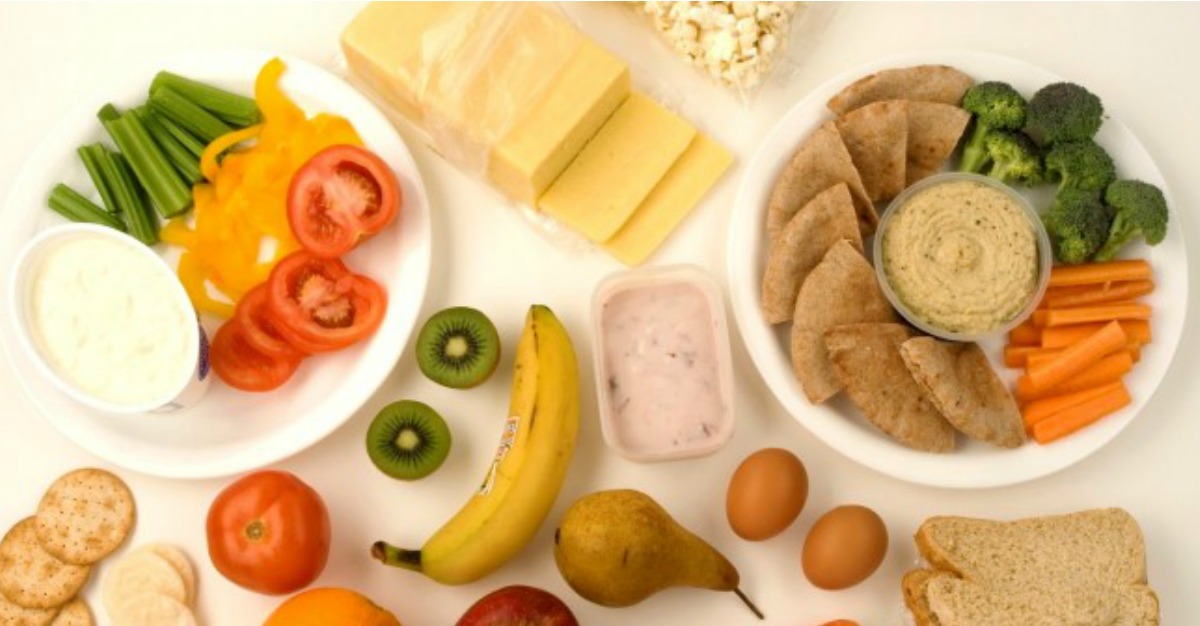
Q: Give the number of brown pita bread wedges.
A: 8